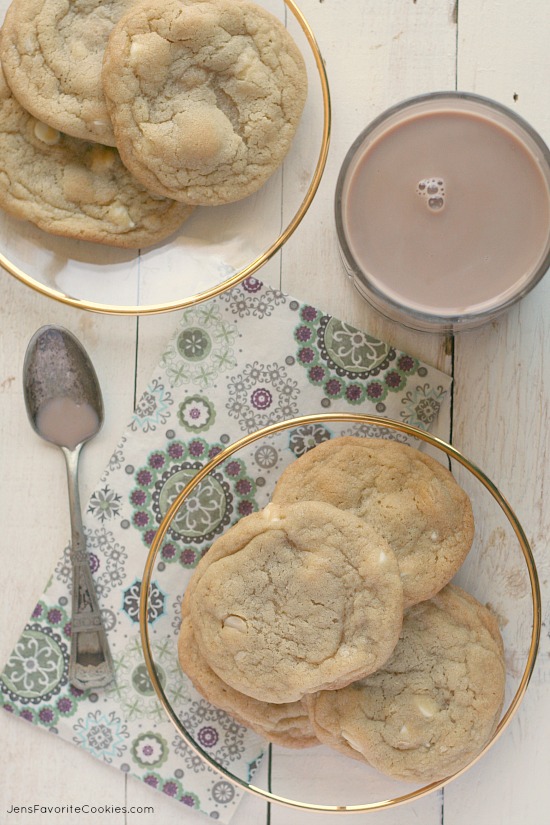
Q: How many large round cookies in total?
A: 7